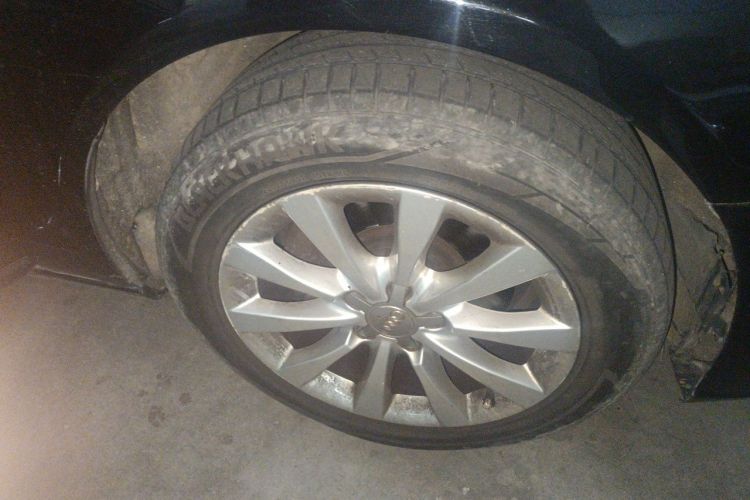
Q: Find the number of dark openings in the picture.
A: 10